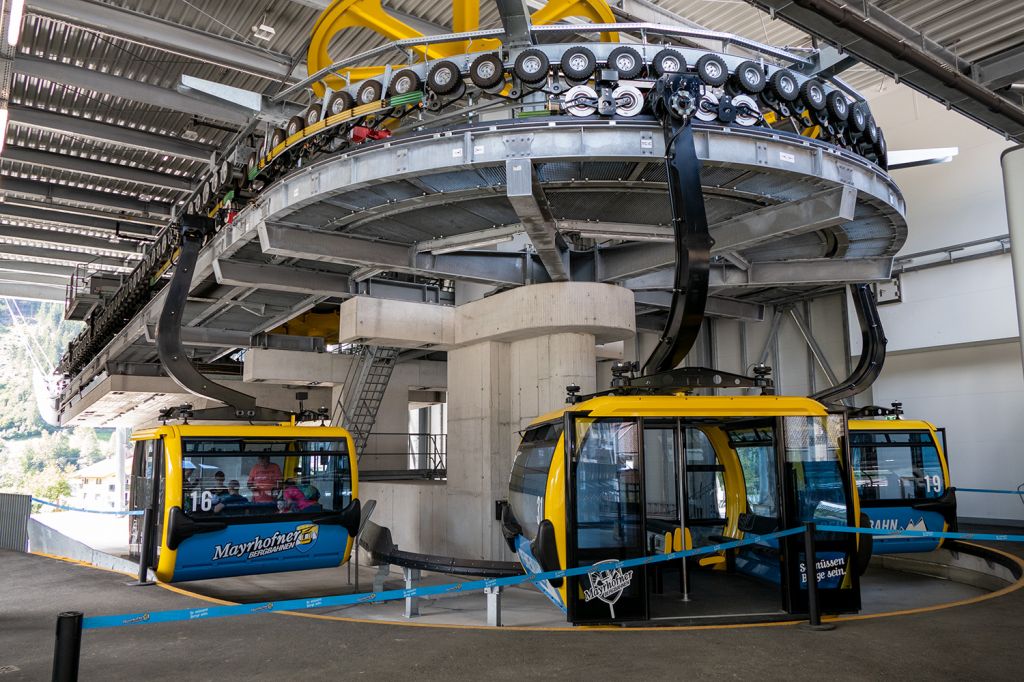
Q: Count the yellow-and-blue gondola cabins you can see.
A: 3